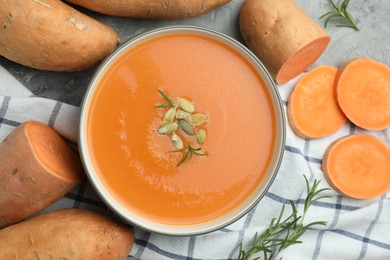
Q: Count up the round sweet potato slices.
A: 3